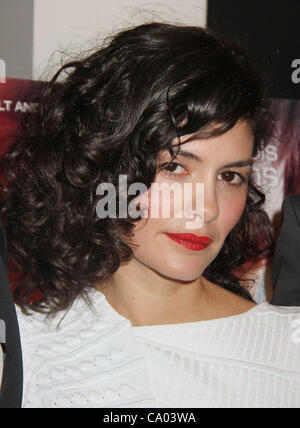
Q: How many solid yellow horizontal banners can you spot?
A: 0